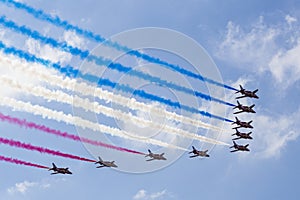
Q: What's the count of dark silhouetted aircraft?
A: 9